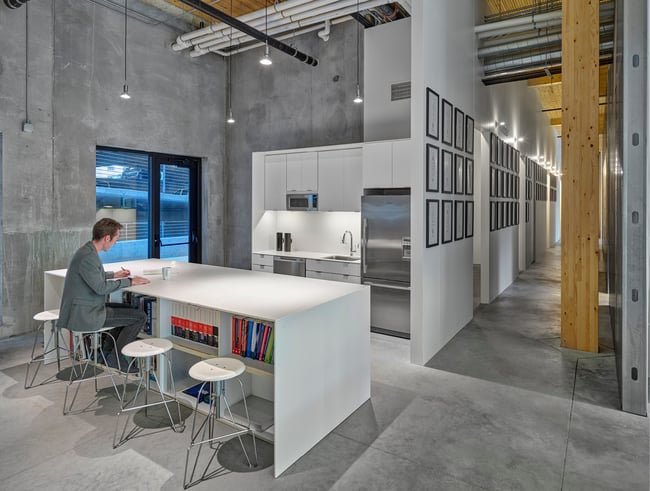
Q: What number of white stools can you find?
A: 4